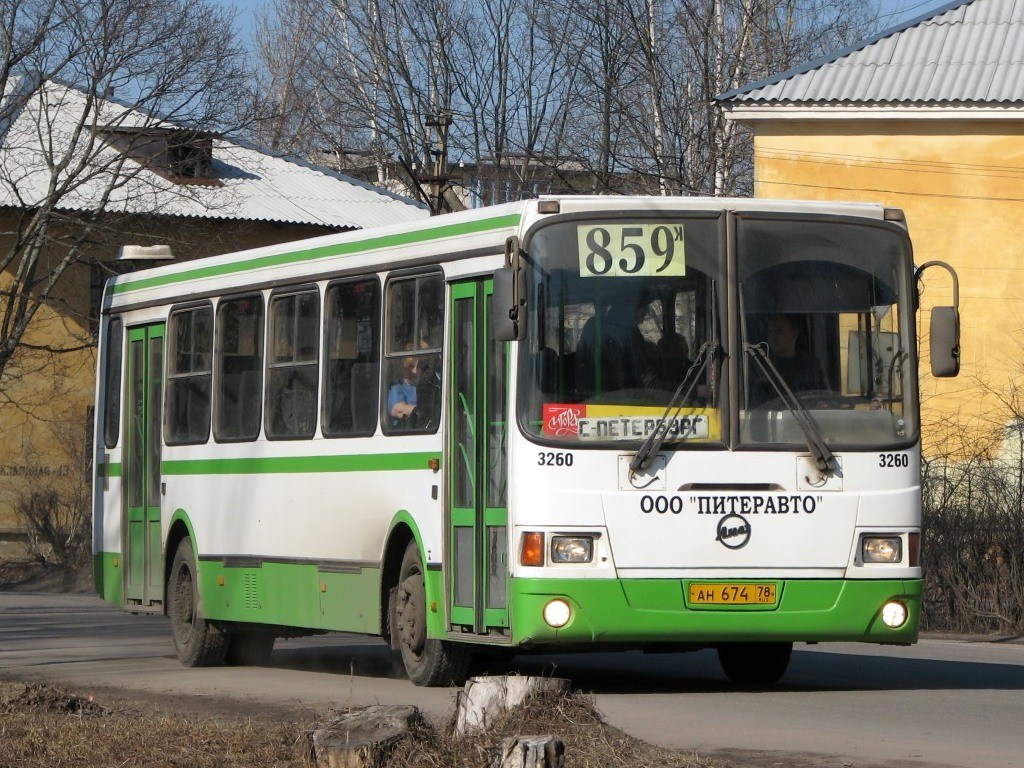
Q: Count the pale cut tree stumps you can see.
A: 3